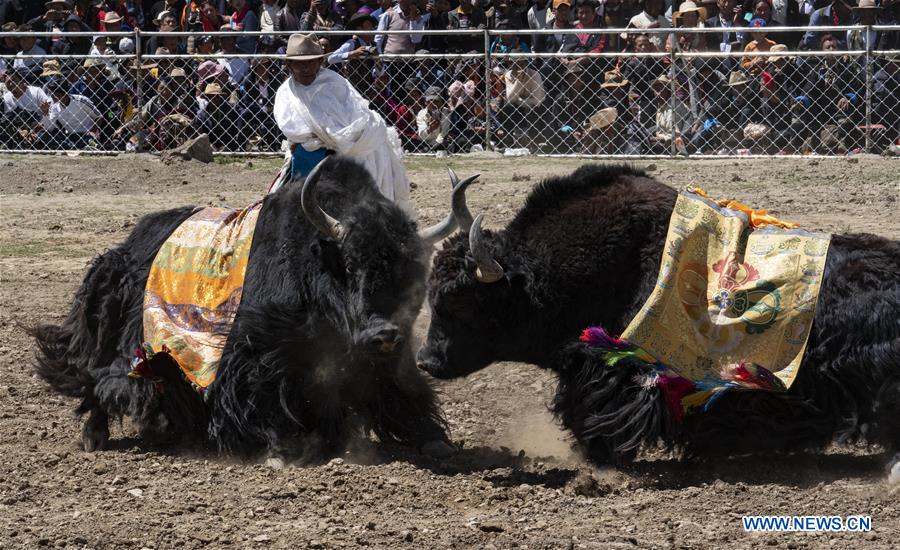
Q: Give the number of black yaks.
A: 2